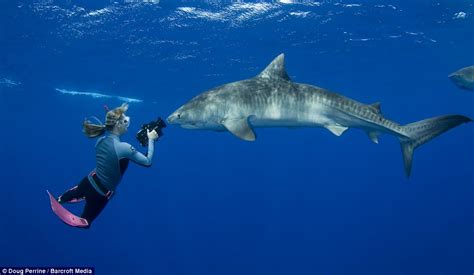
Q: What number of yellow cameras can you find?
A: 0